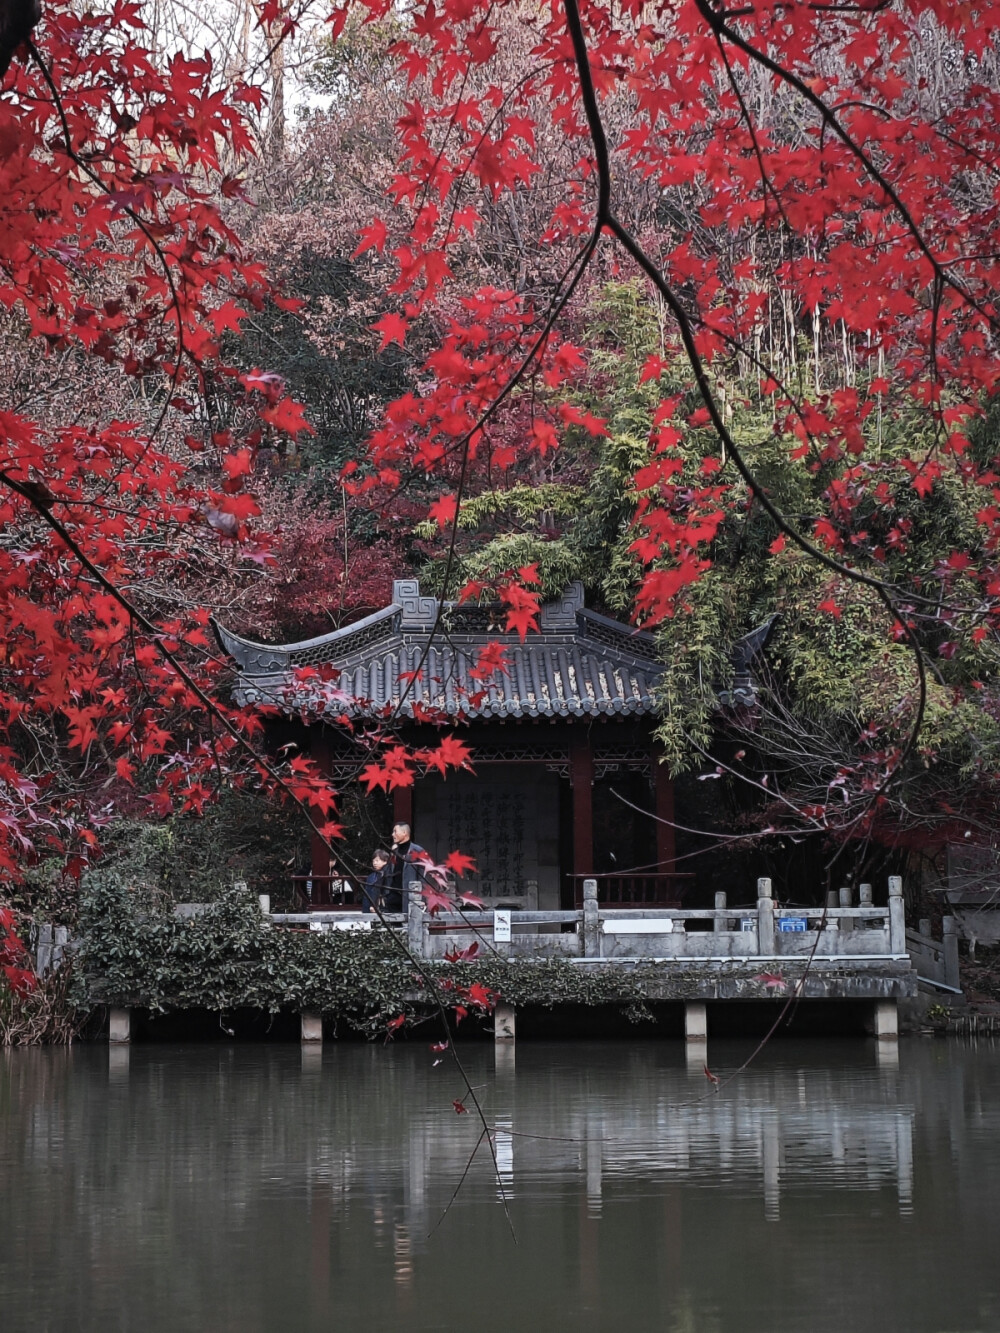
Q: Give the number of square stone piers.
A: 5